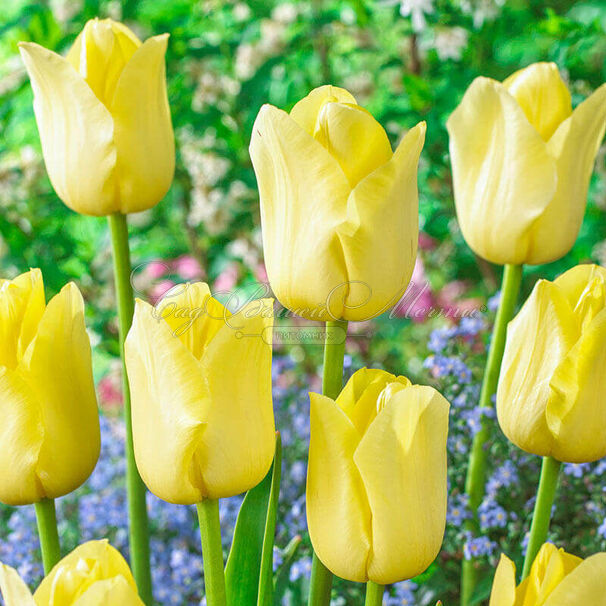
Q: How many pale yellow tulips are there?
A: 9